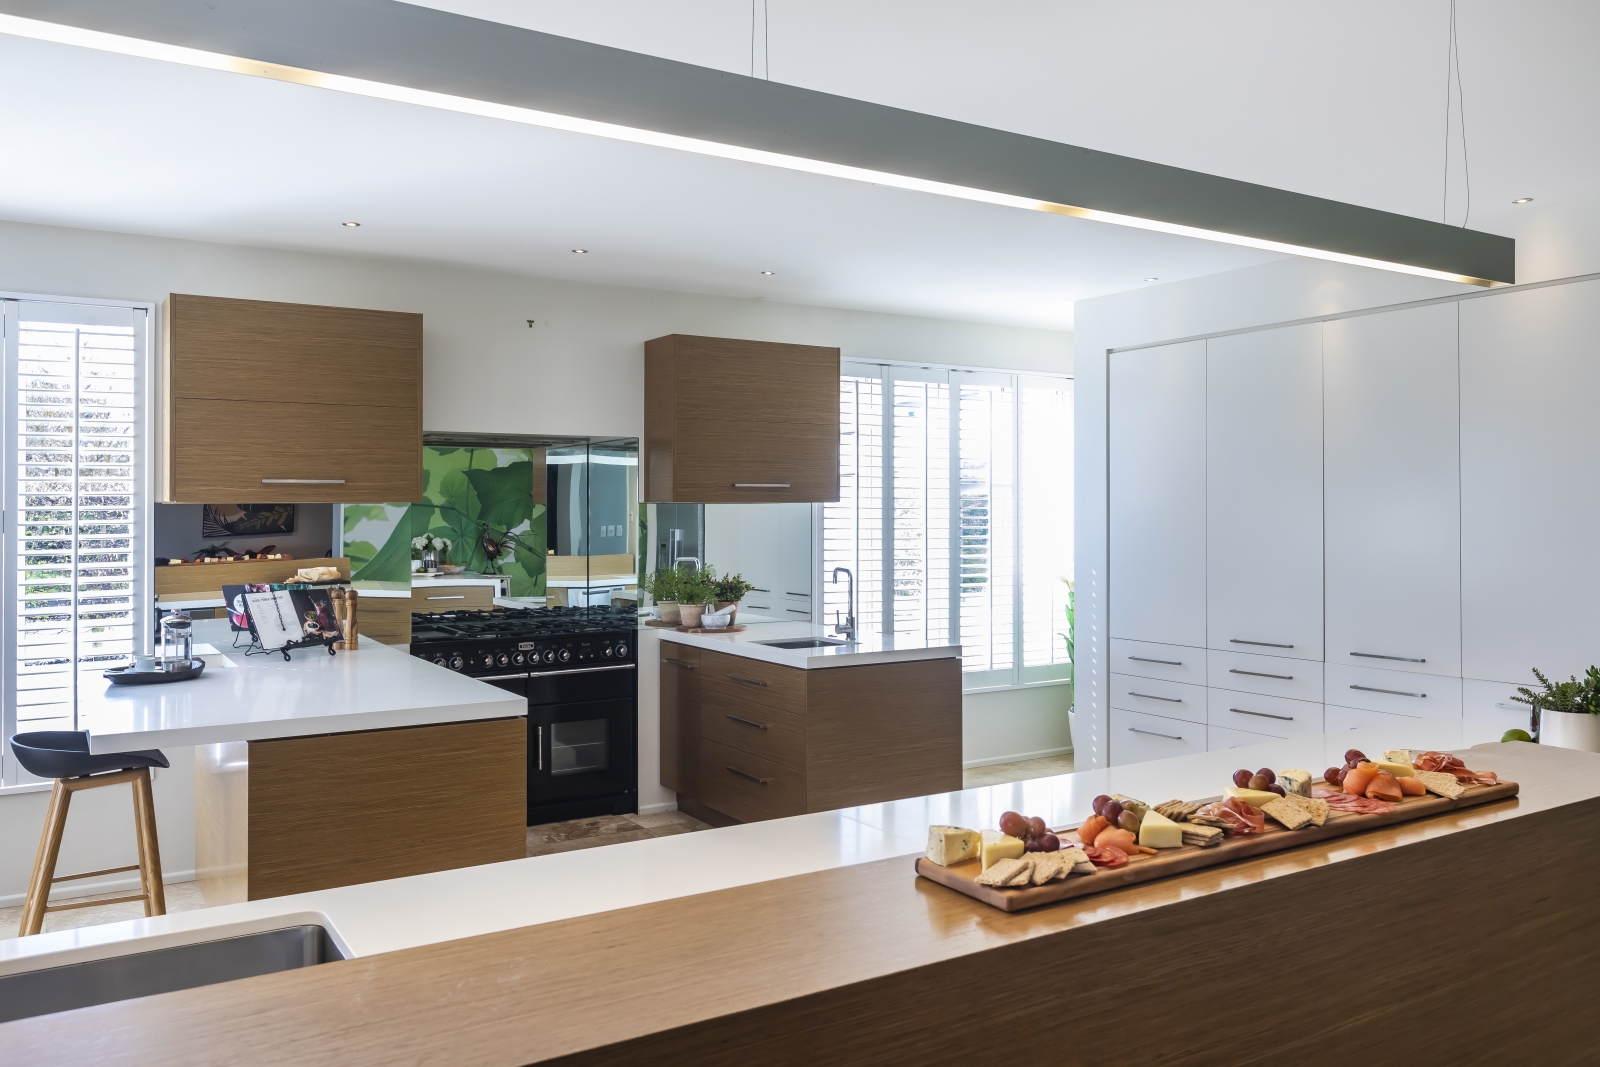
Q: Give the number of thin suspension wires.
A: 4